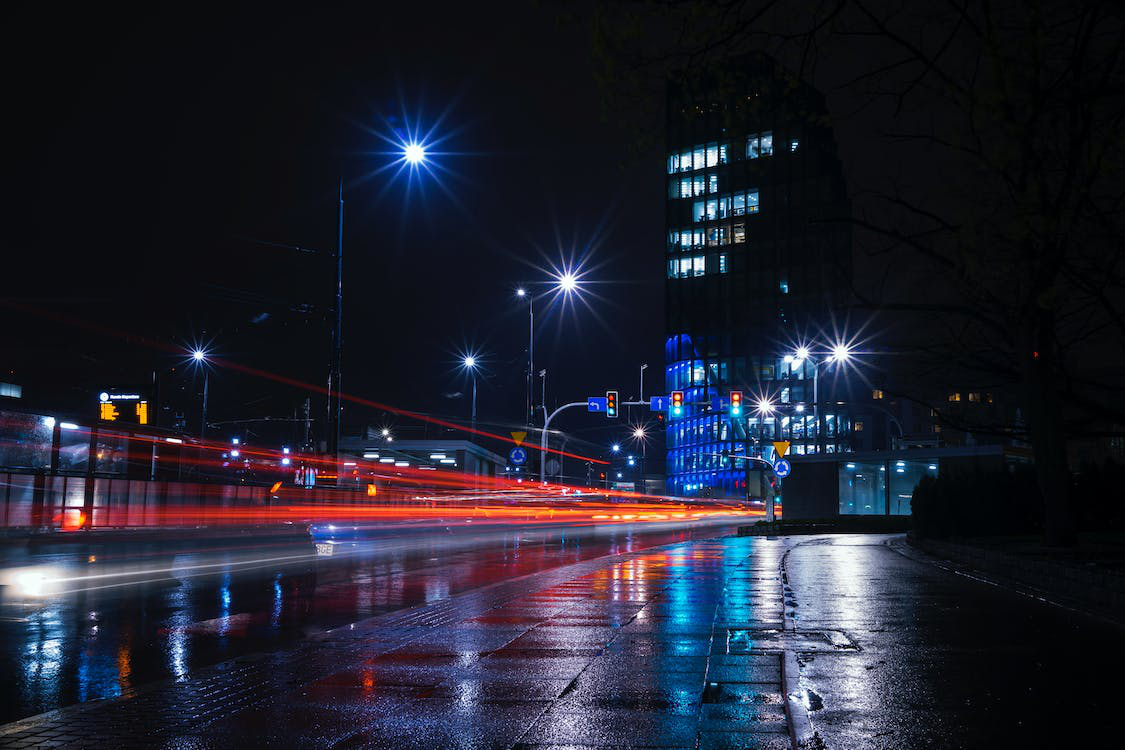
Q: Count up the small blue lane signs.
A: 3